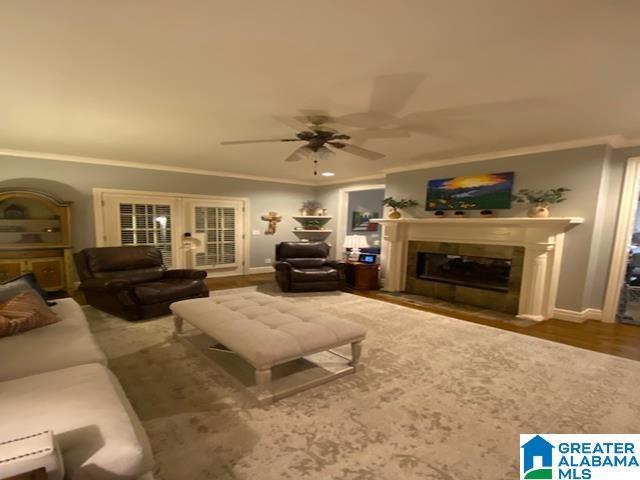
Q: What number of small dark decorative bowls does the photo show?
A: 3